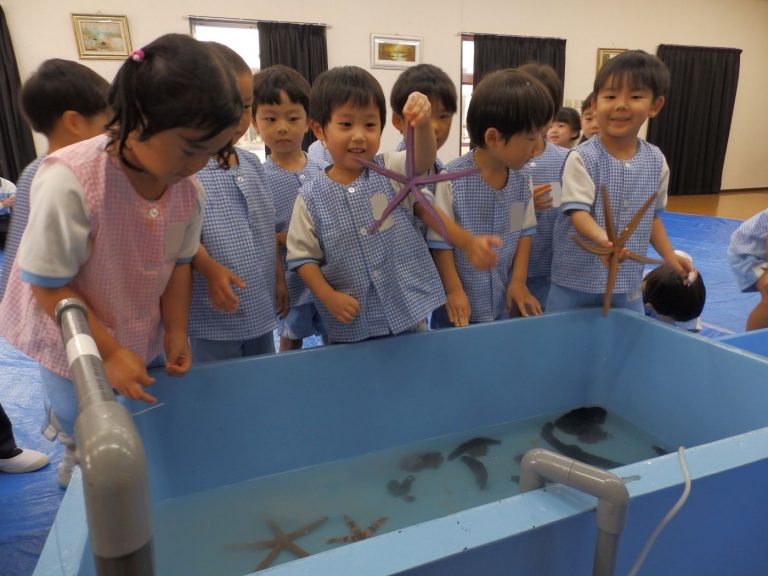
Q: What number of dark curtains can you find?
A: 4